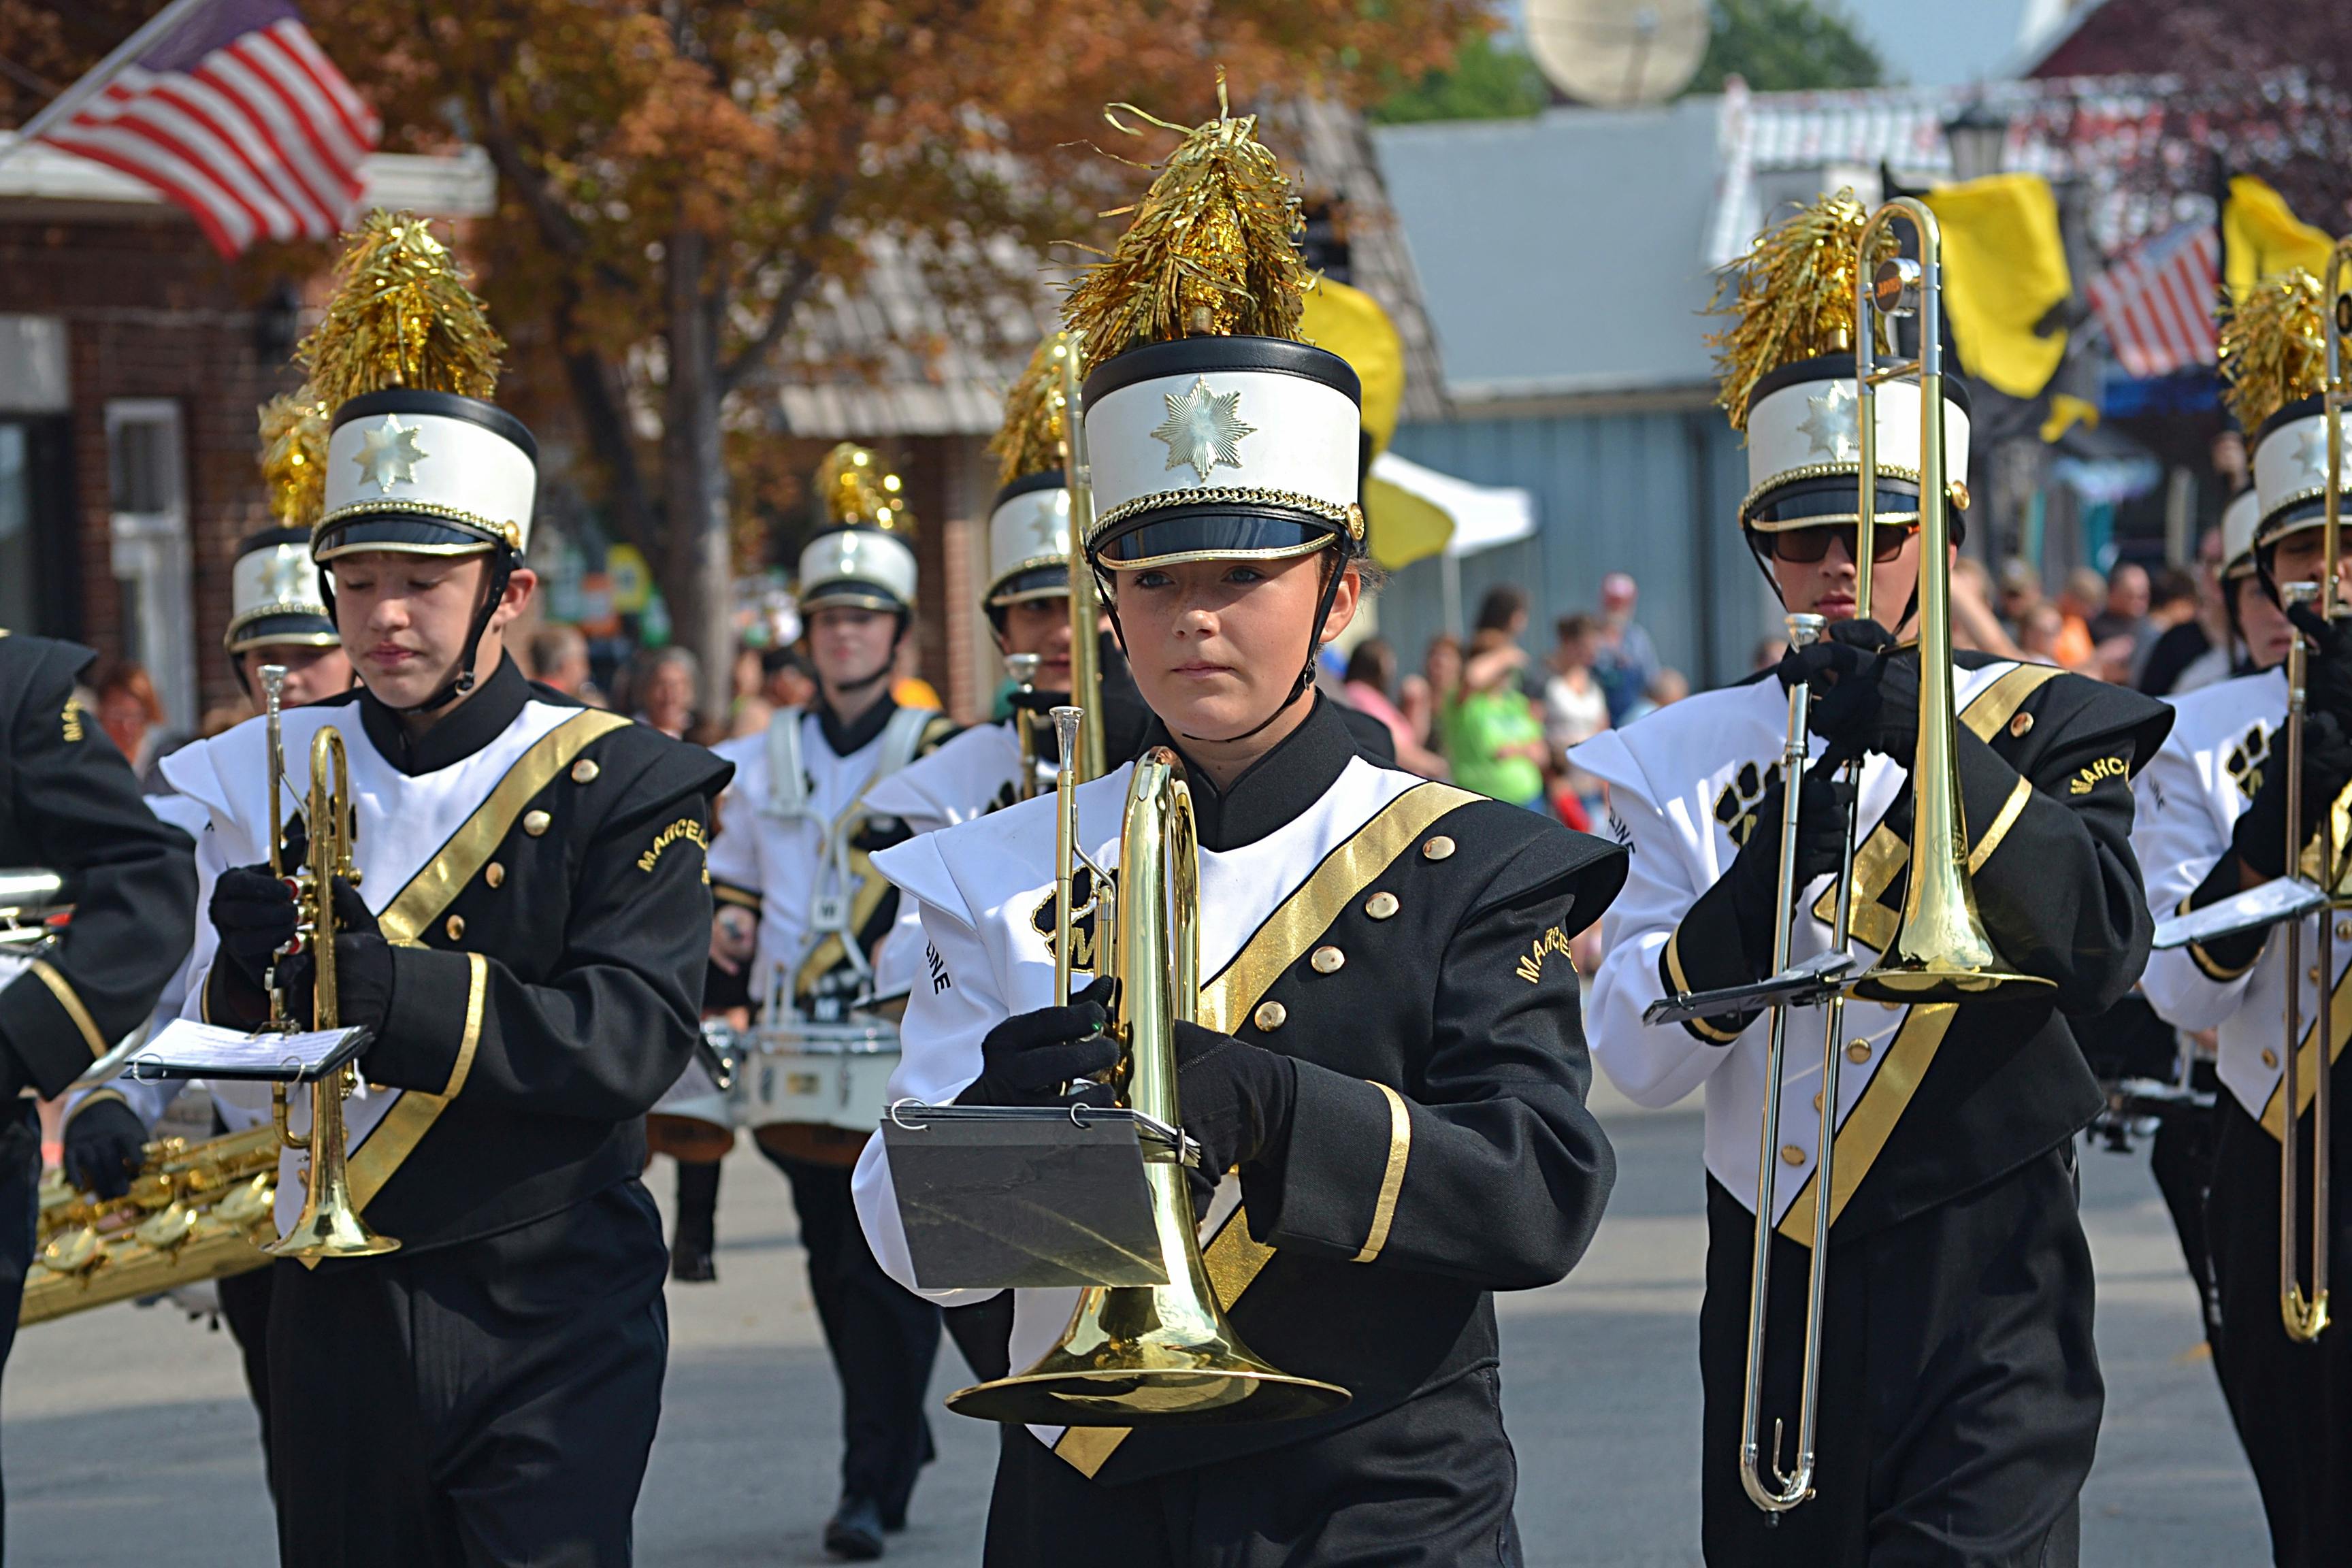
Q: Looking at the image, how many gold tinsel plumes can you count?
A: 7